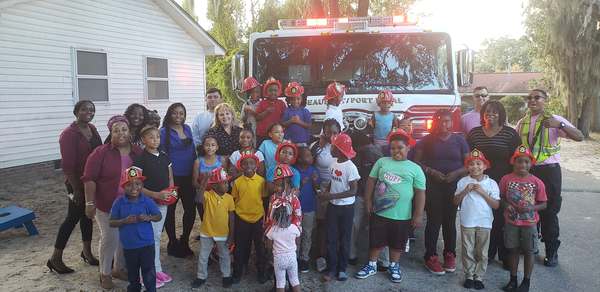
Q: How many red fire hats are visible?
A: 15